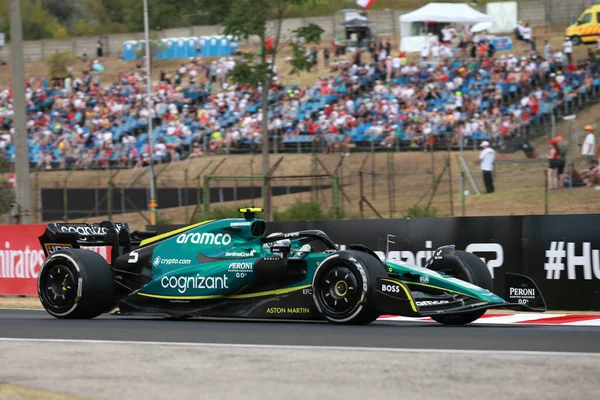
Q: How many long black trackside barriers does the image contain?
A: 1